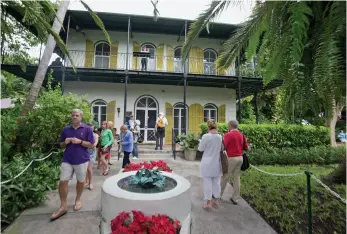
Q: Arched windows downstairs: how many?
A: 3